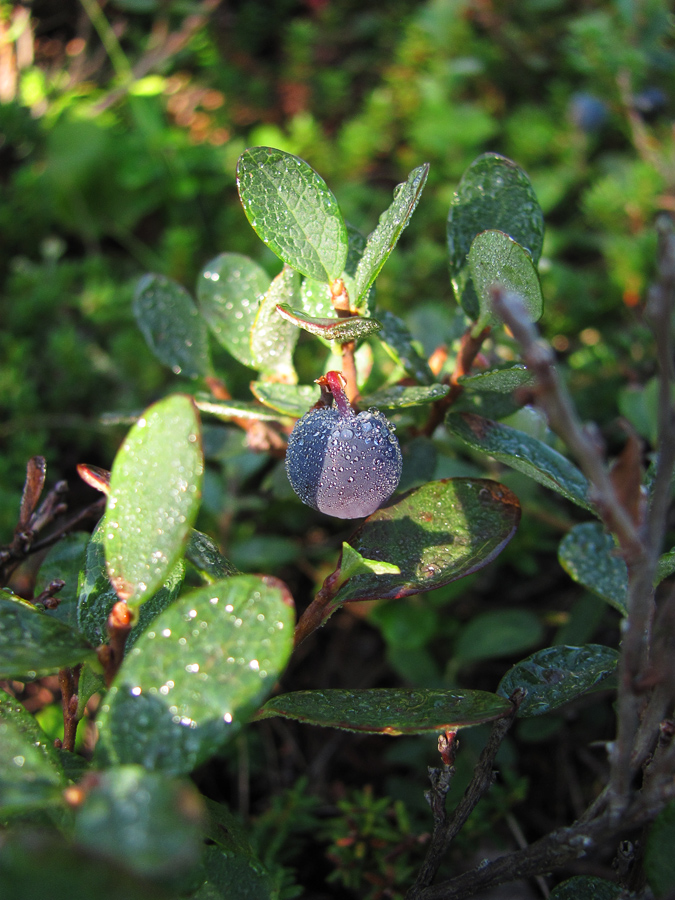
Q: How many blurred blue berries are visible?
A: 2